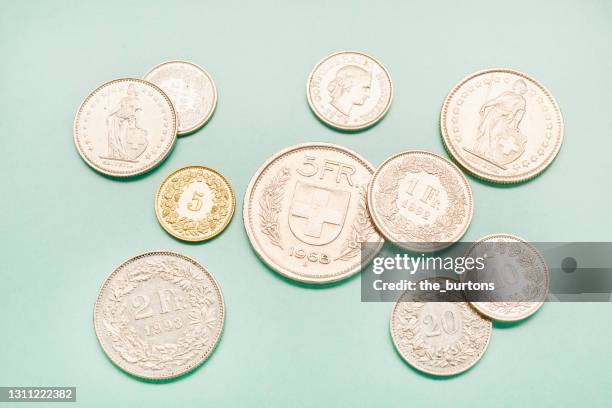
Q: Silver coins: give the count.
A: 9